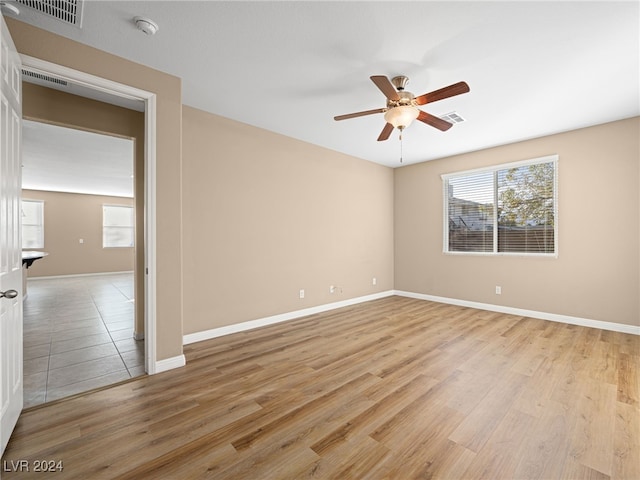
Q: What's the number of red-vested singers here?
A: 0